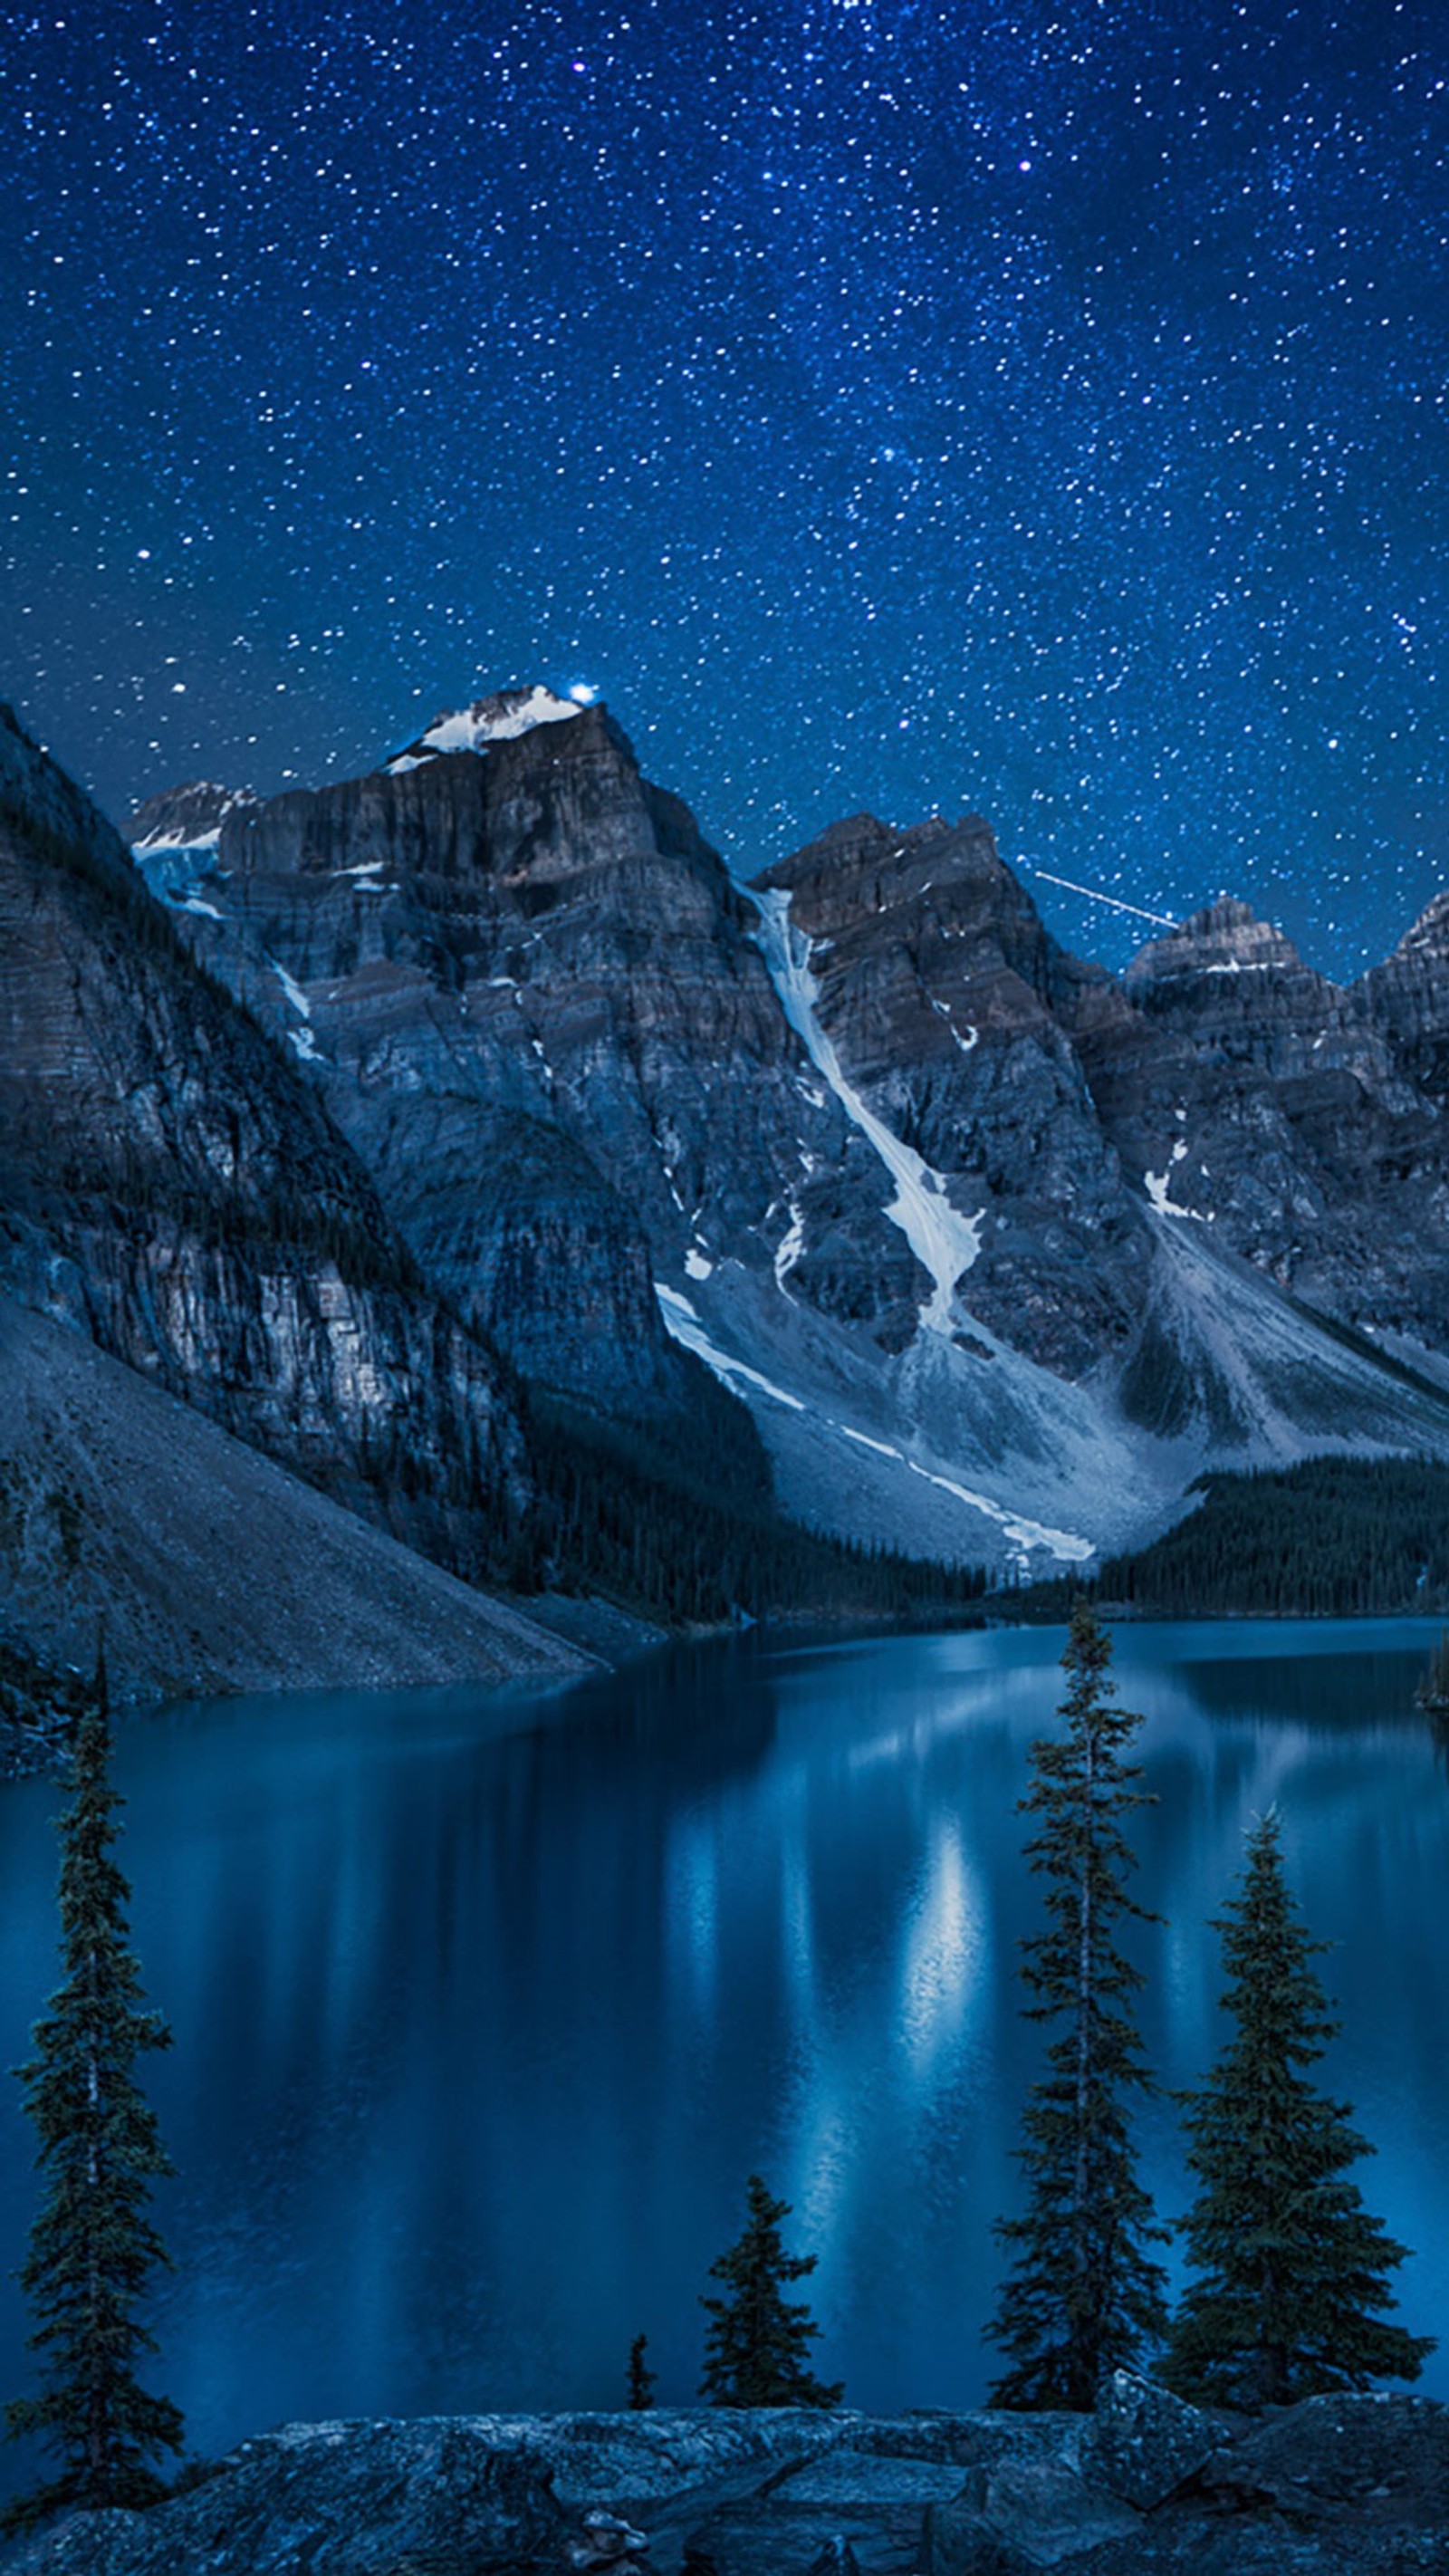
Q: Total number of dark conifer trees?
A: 5